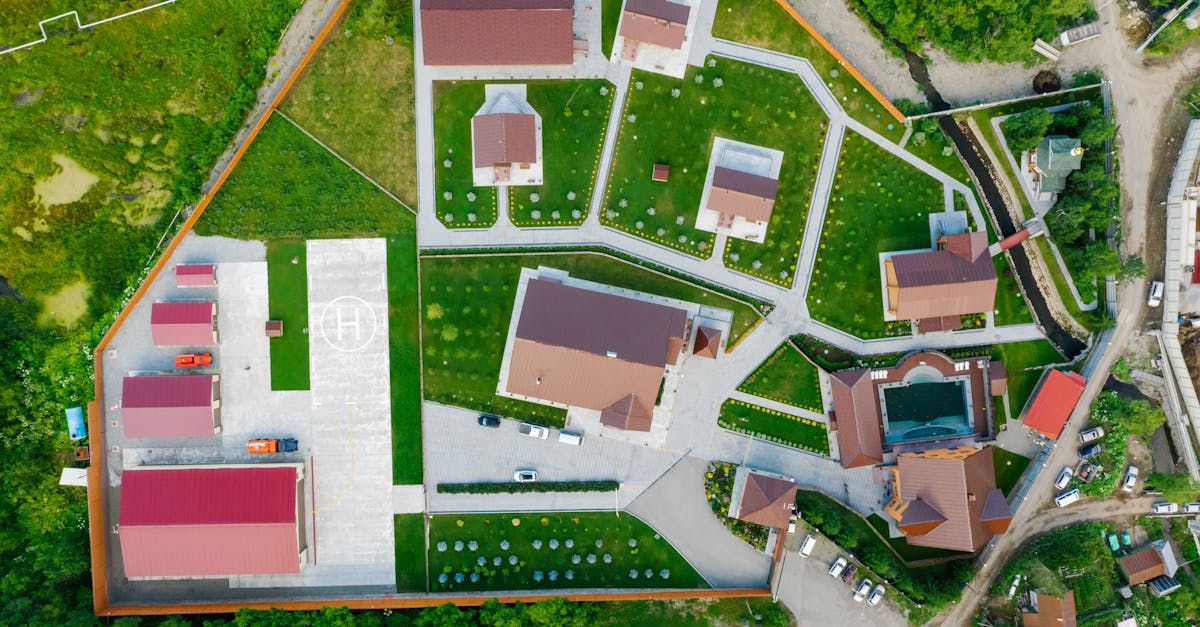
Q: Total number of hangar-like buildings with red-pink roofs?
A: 4